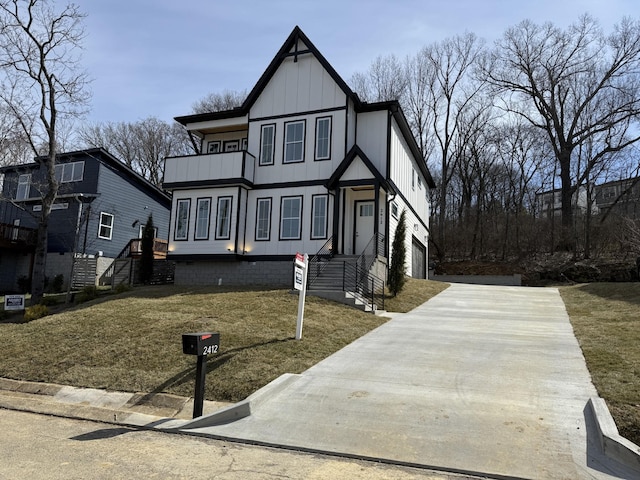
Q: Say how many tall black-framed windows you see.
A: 9